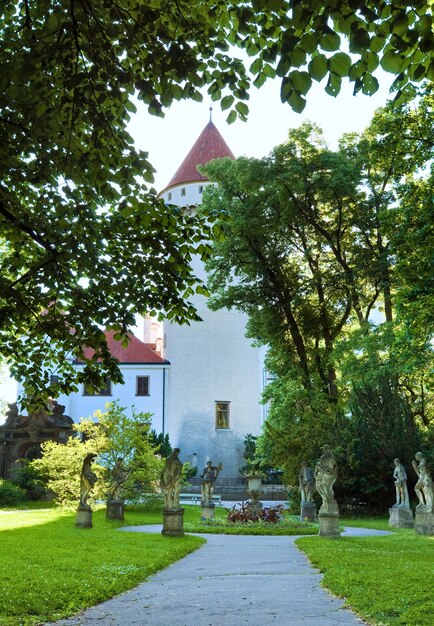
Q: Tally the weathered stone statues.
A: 8